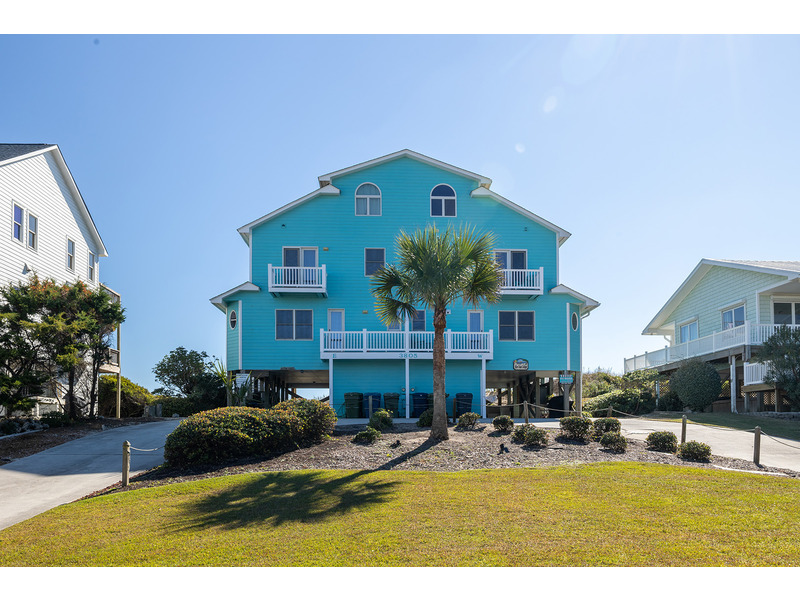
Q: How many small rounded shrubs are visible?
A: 12